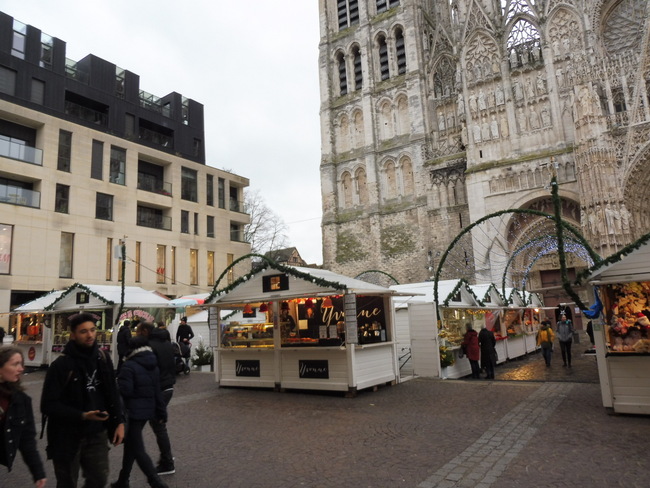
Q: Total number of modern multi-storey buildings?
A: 1